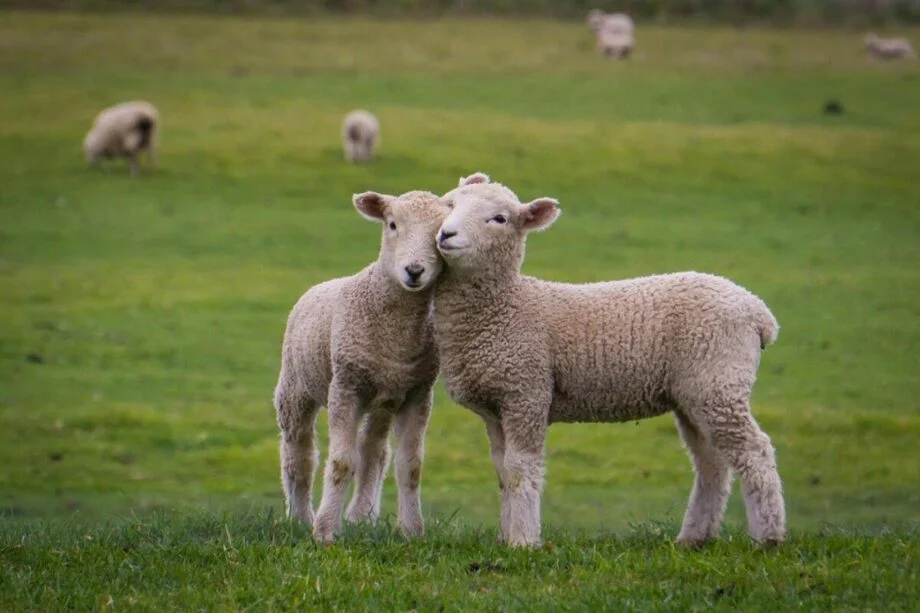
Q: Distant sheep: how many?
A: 4